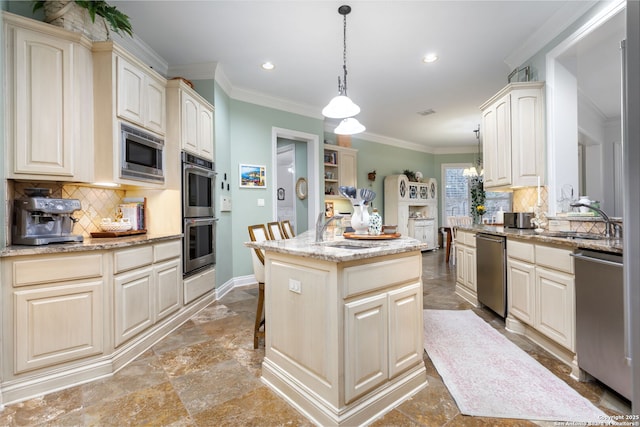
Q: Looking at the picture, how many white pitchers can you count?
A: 1